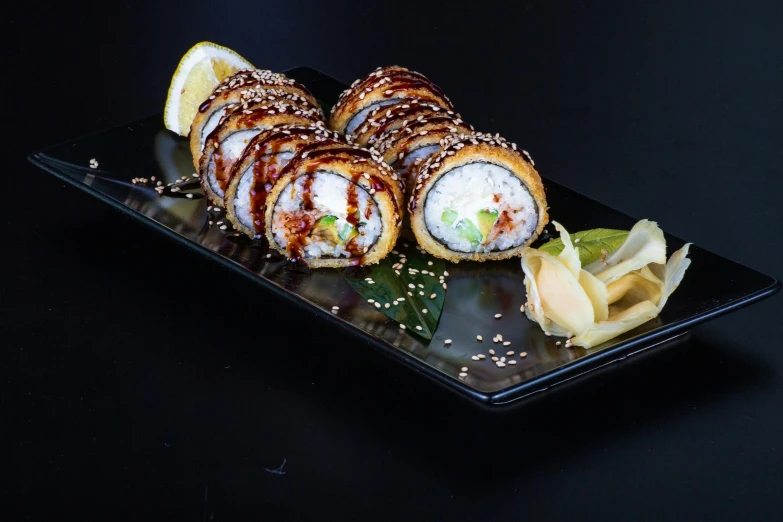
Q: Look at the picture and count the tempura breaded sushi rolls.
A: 8